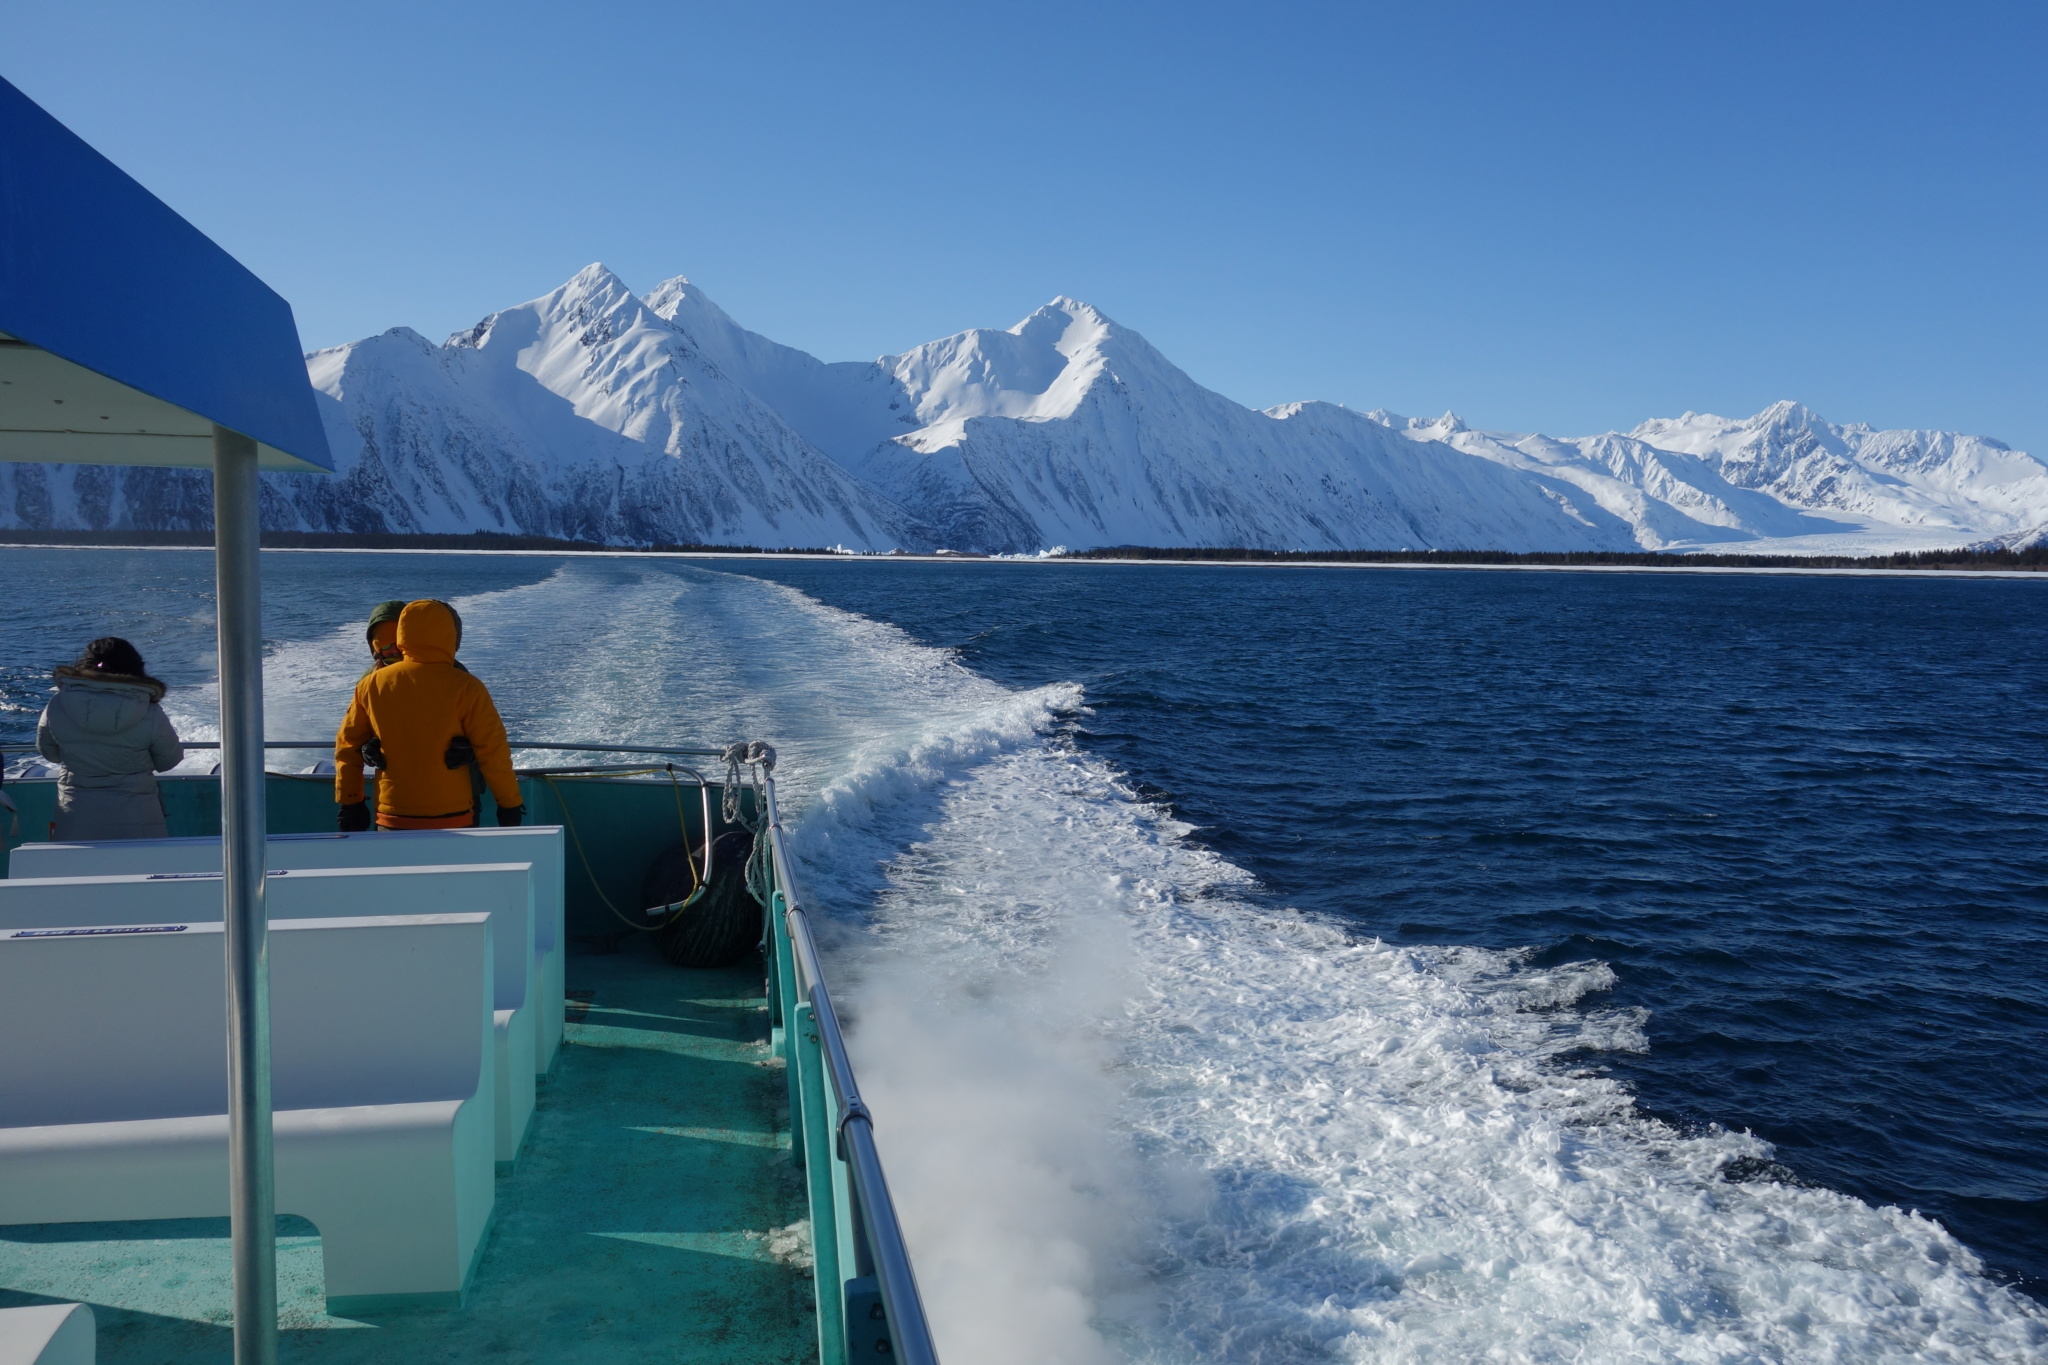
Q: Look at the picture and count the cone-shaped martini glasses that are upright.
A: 0